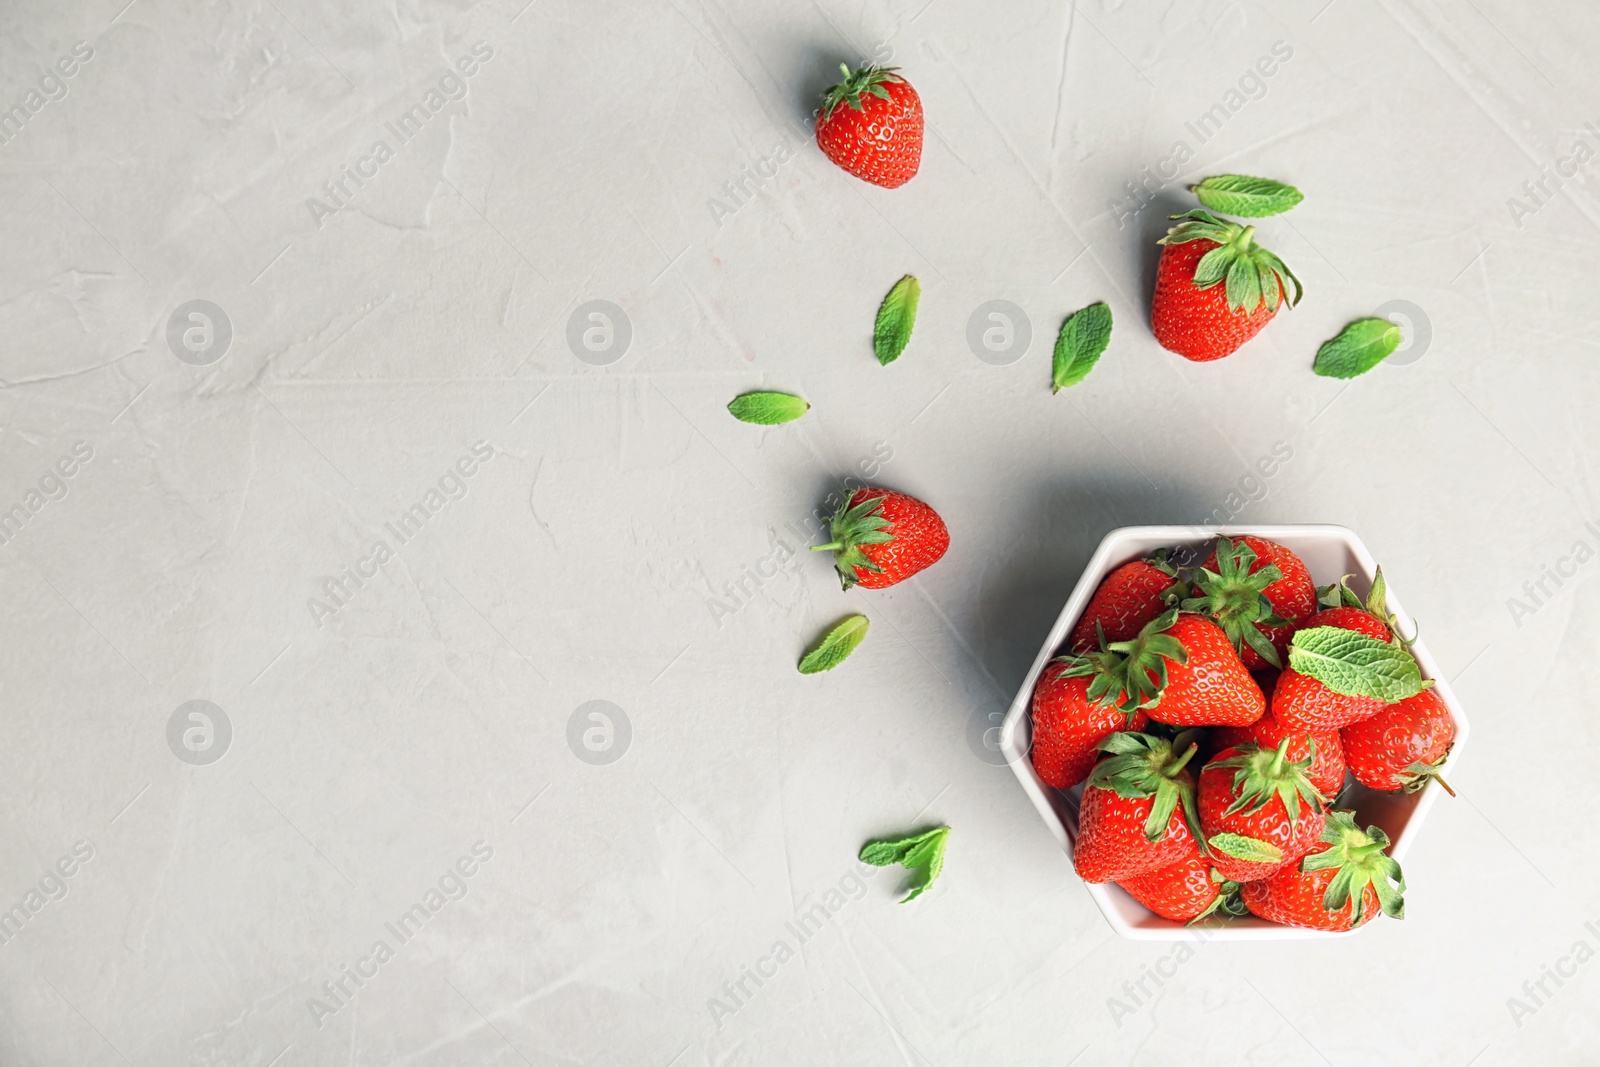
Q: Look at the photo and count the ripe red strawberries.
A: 14